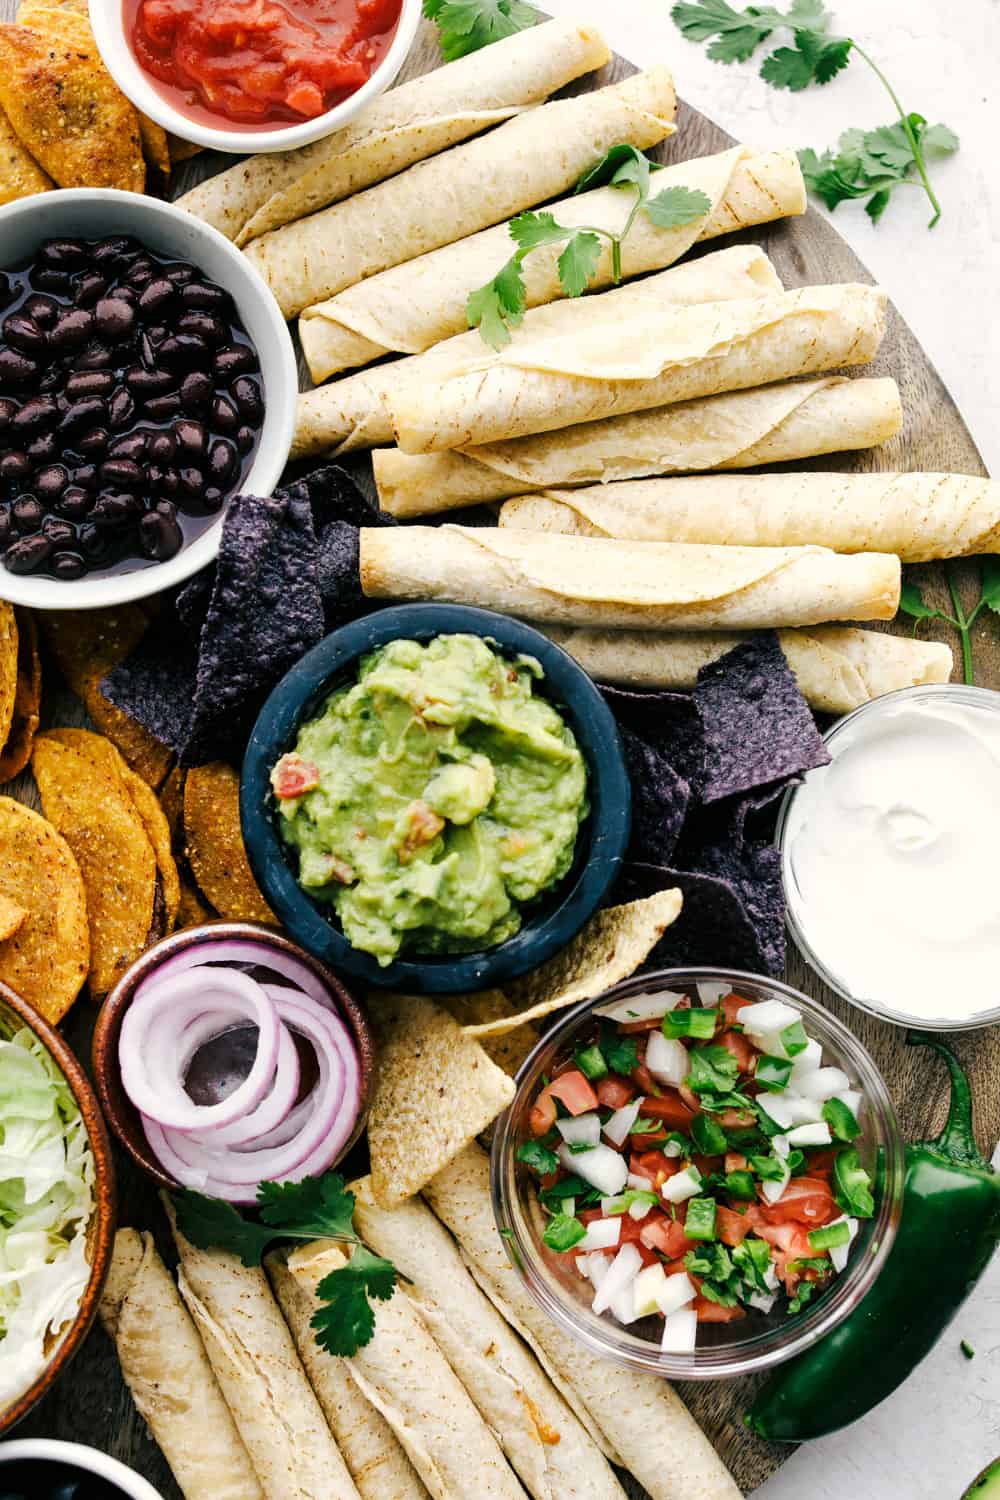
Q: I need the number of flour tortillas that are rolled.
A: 15